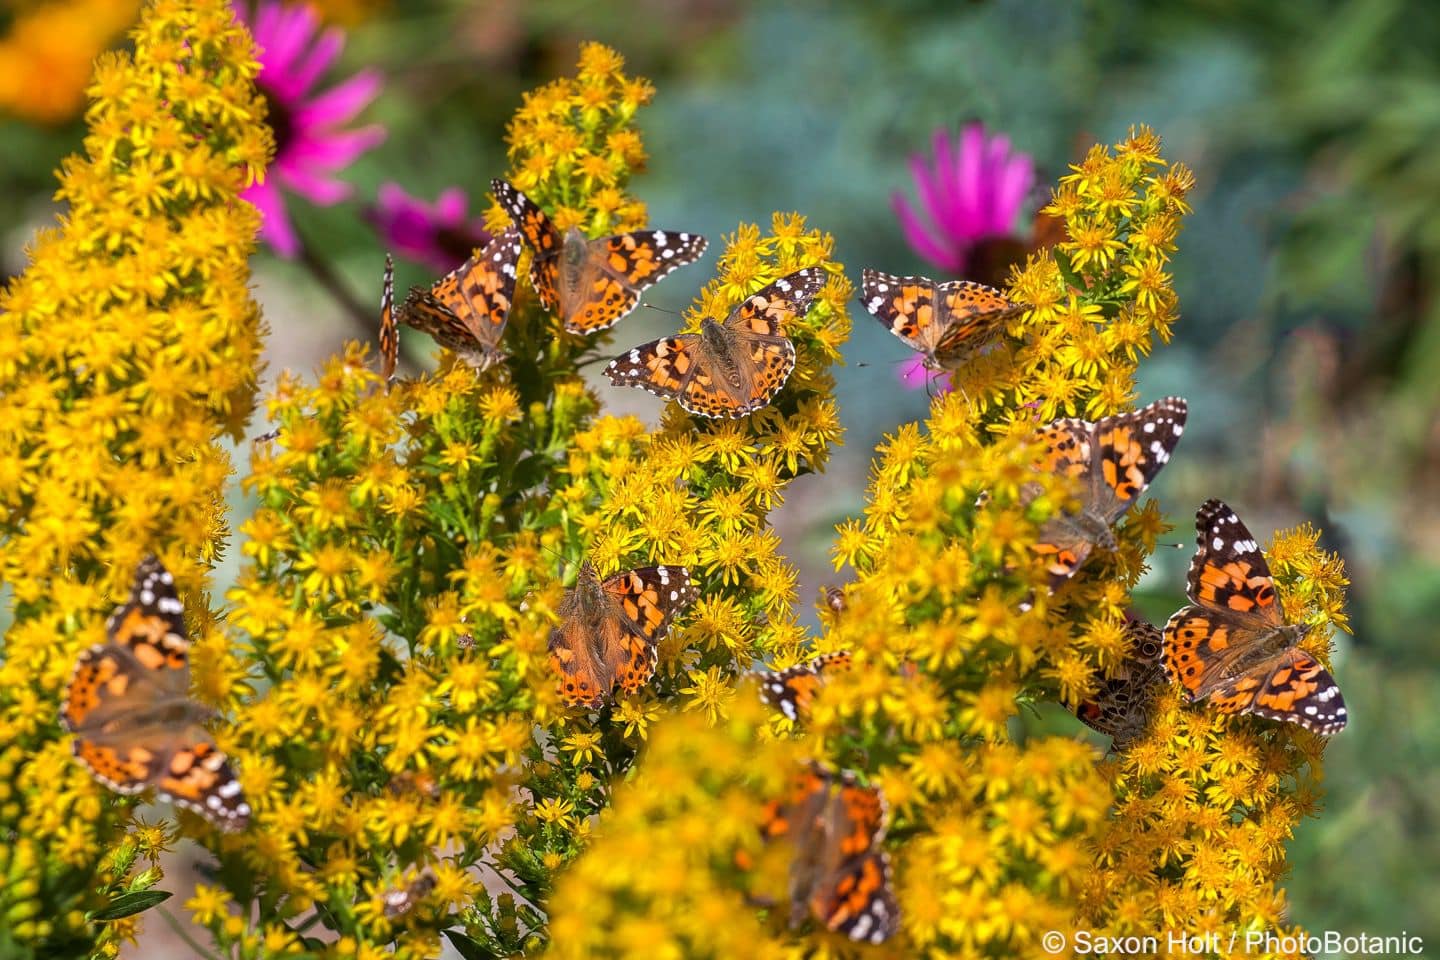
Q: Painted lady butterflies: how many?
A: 12